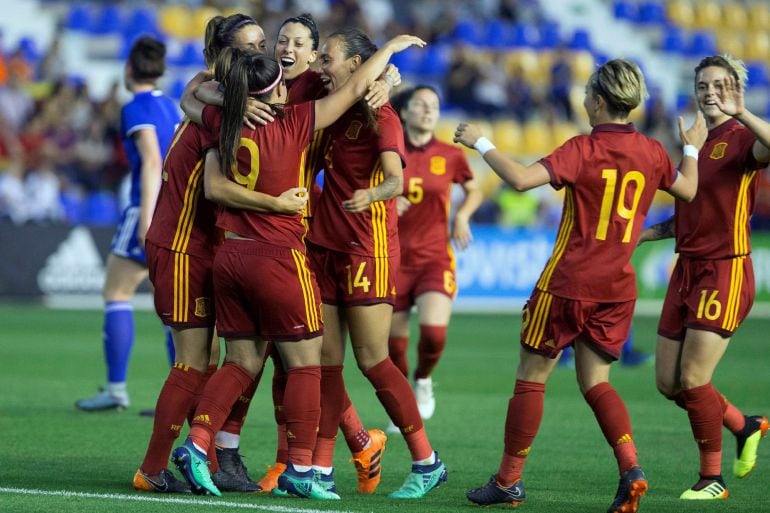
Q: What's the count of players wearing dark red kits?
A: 7